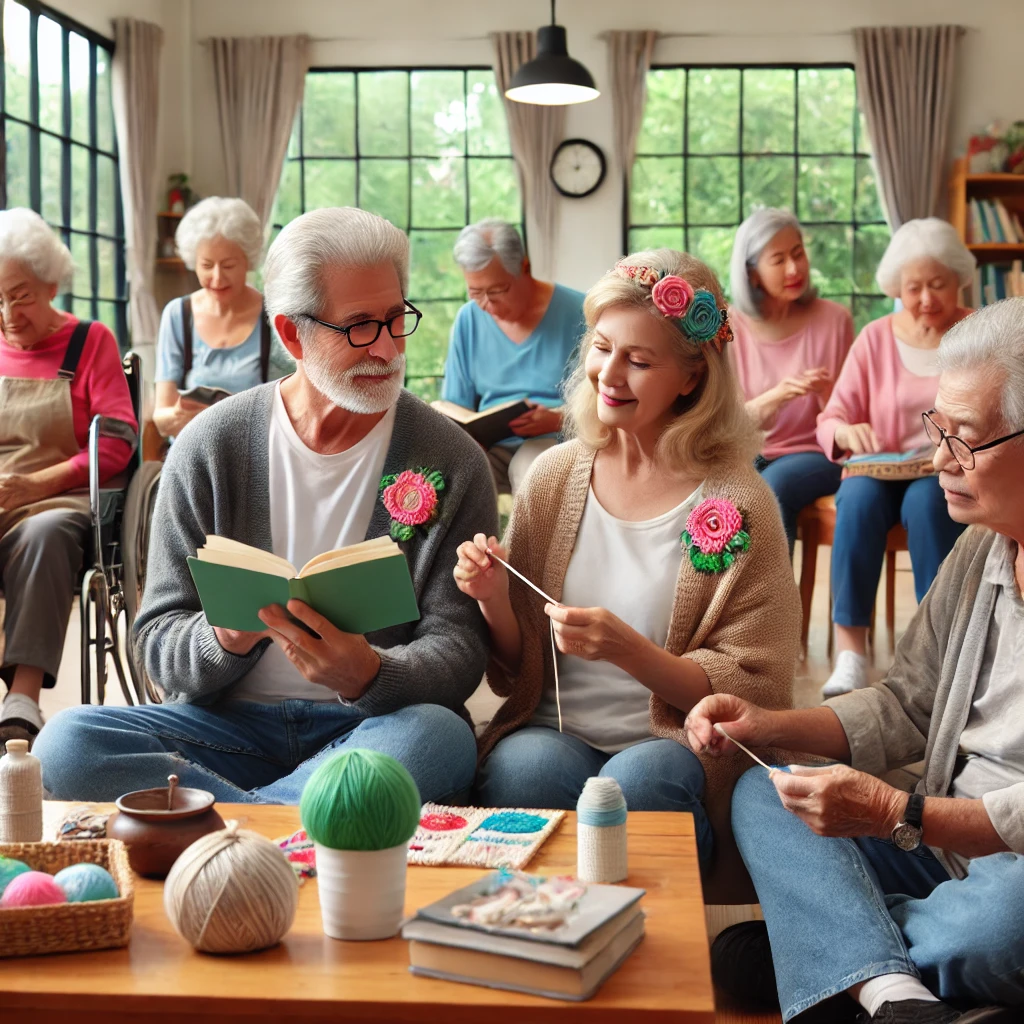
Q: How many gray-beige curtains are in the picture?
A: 5